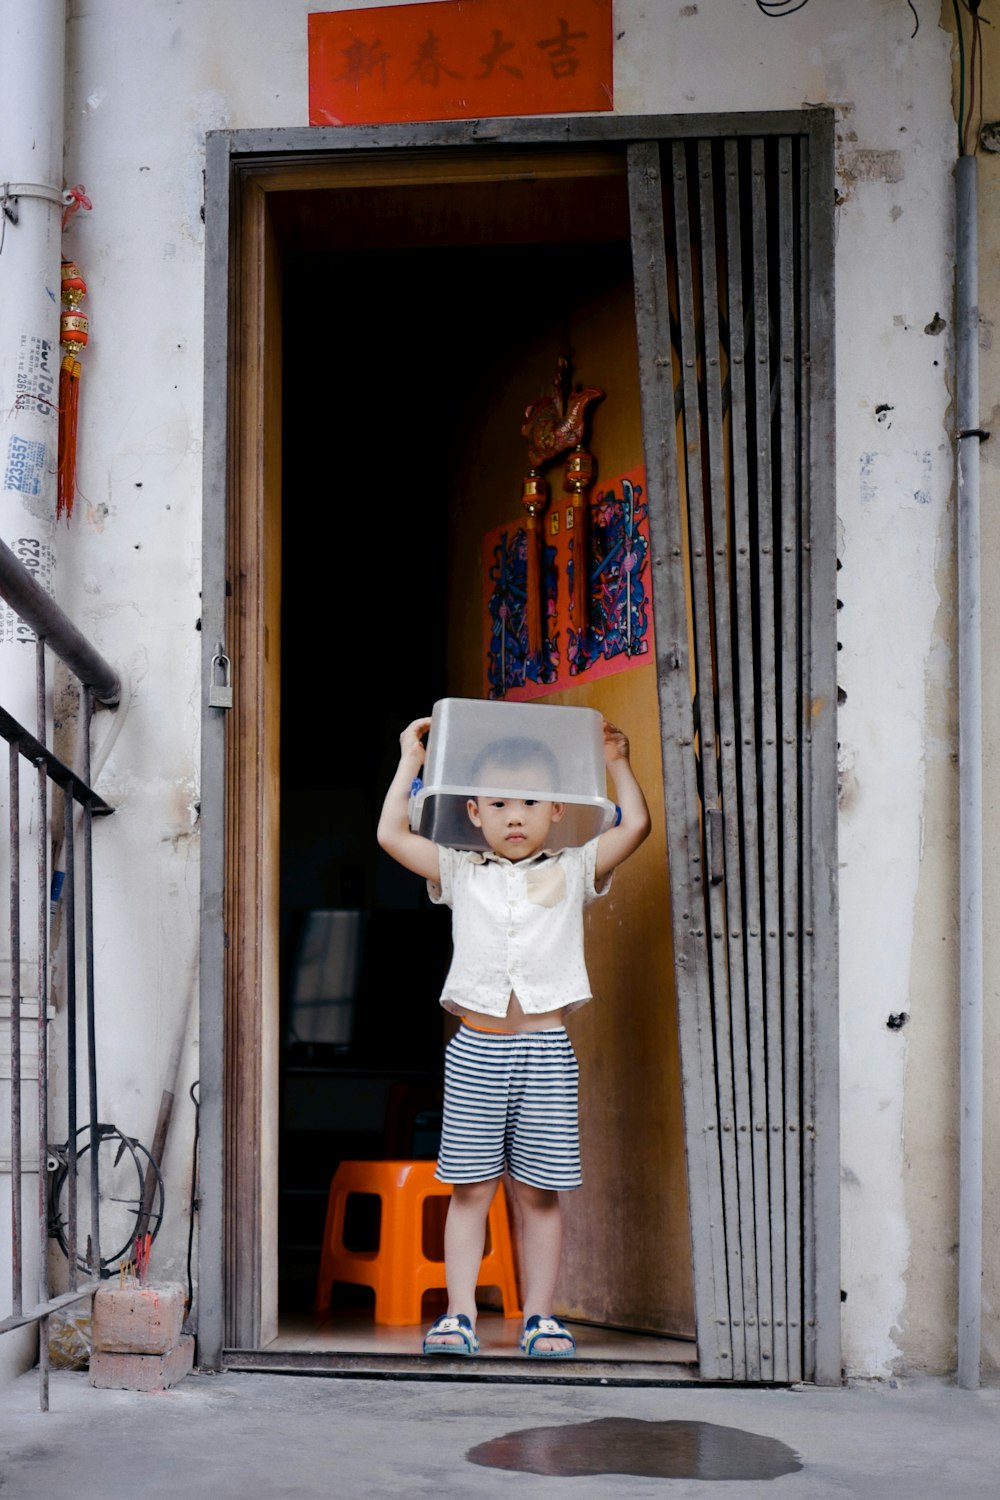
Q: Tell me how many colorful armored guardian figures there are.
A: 2